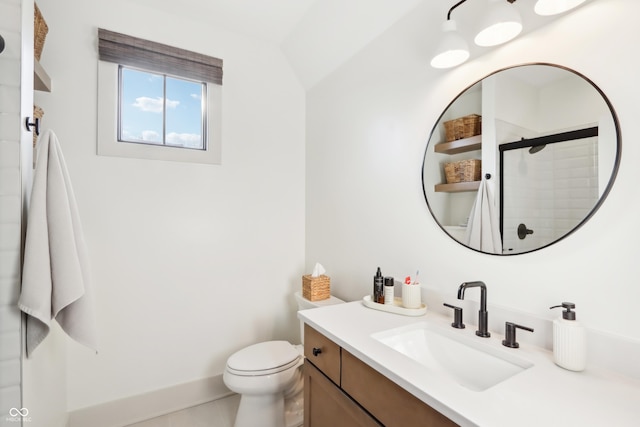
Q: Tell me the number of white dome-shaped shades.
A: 3